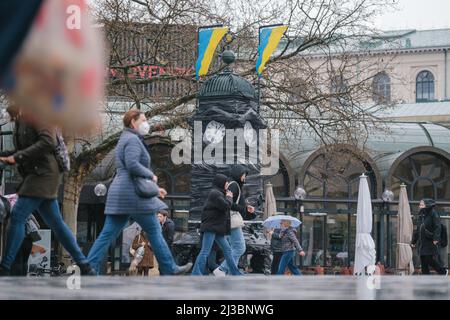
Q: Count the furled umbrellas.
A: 3